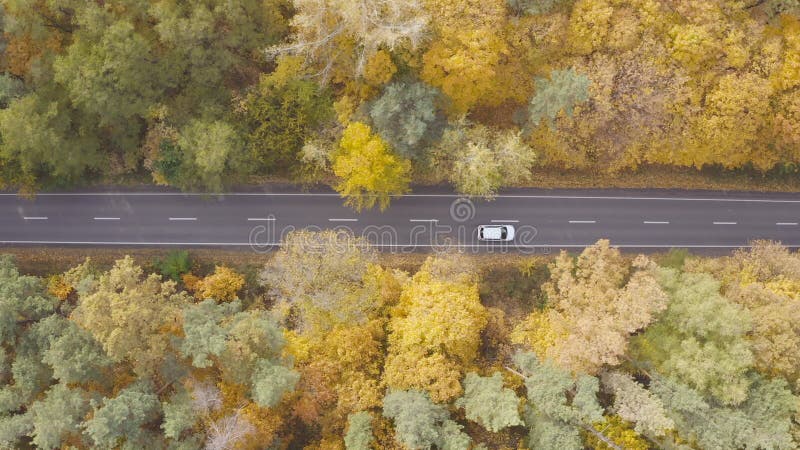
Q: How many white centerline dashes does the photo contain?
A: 11